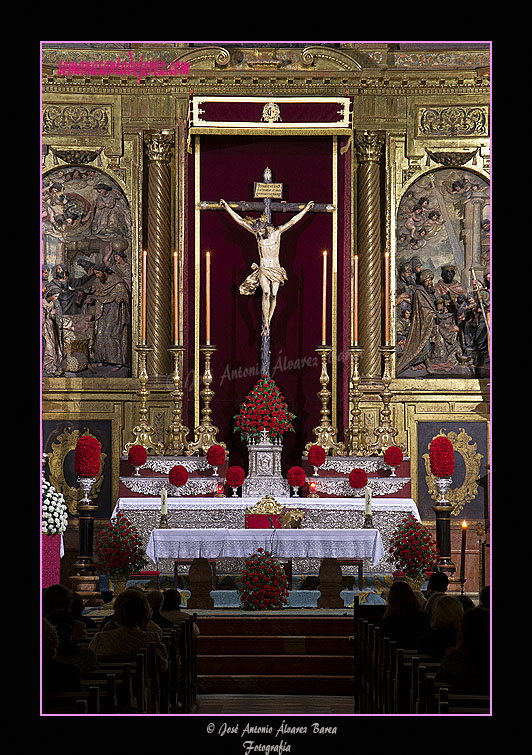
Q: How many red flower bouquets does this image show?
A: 14